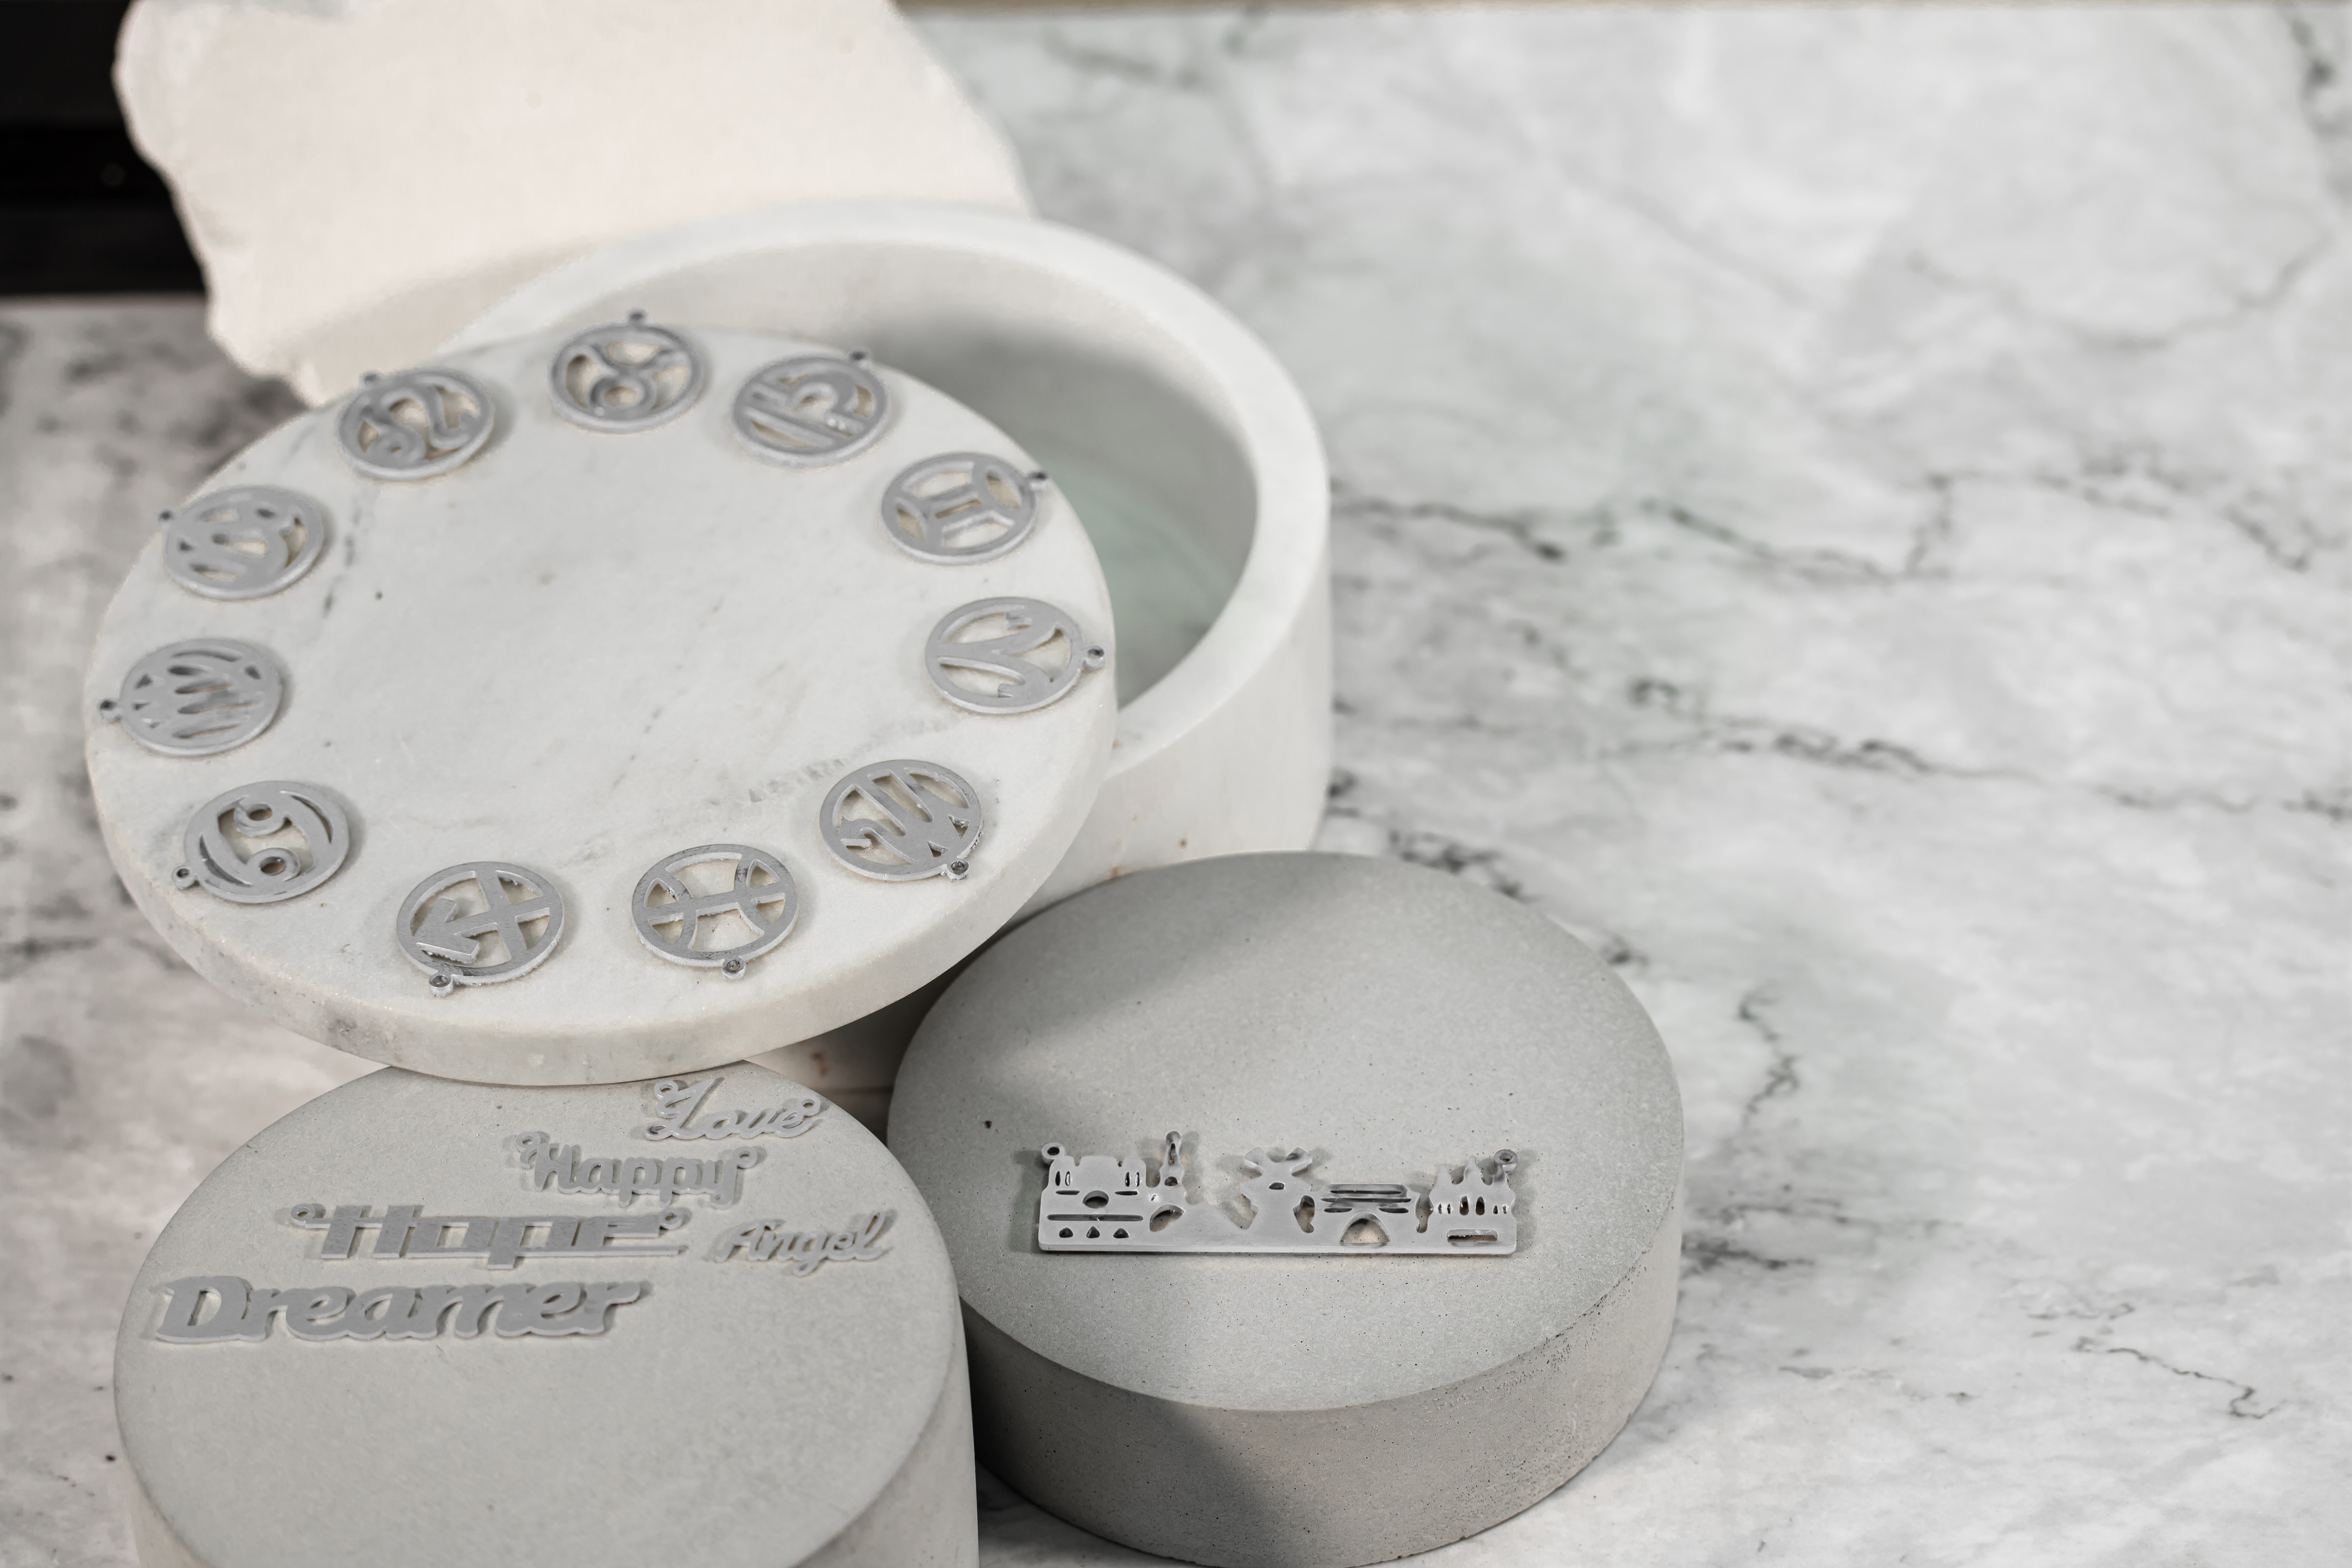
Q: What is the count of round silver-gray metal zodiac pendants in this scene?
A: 11